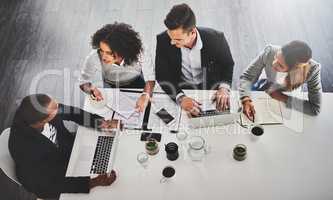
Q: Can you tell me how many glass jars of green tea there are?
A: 2